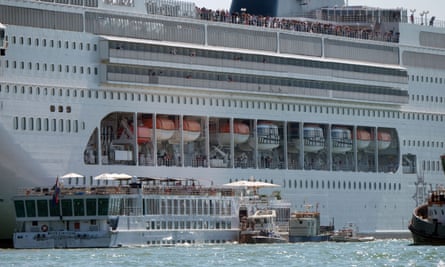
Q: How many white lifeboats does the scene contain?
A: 3